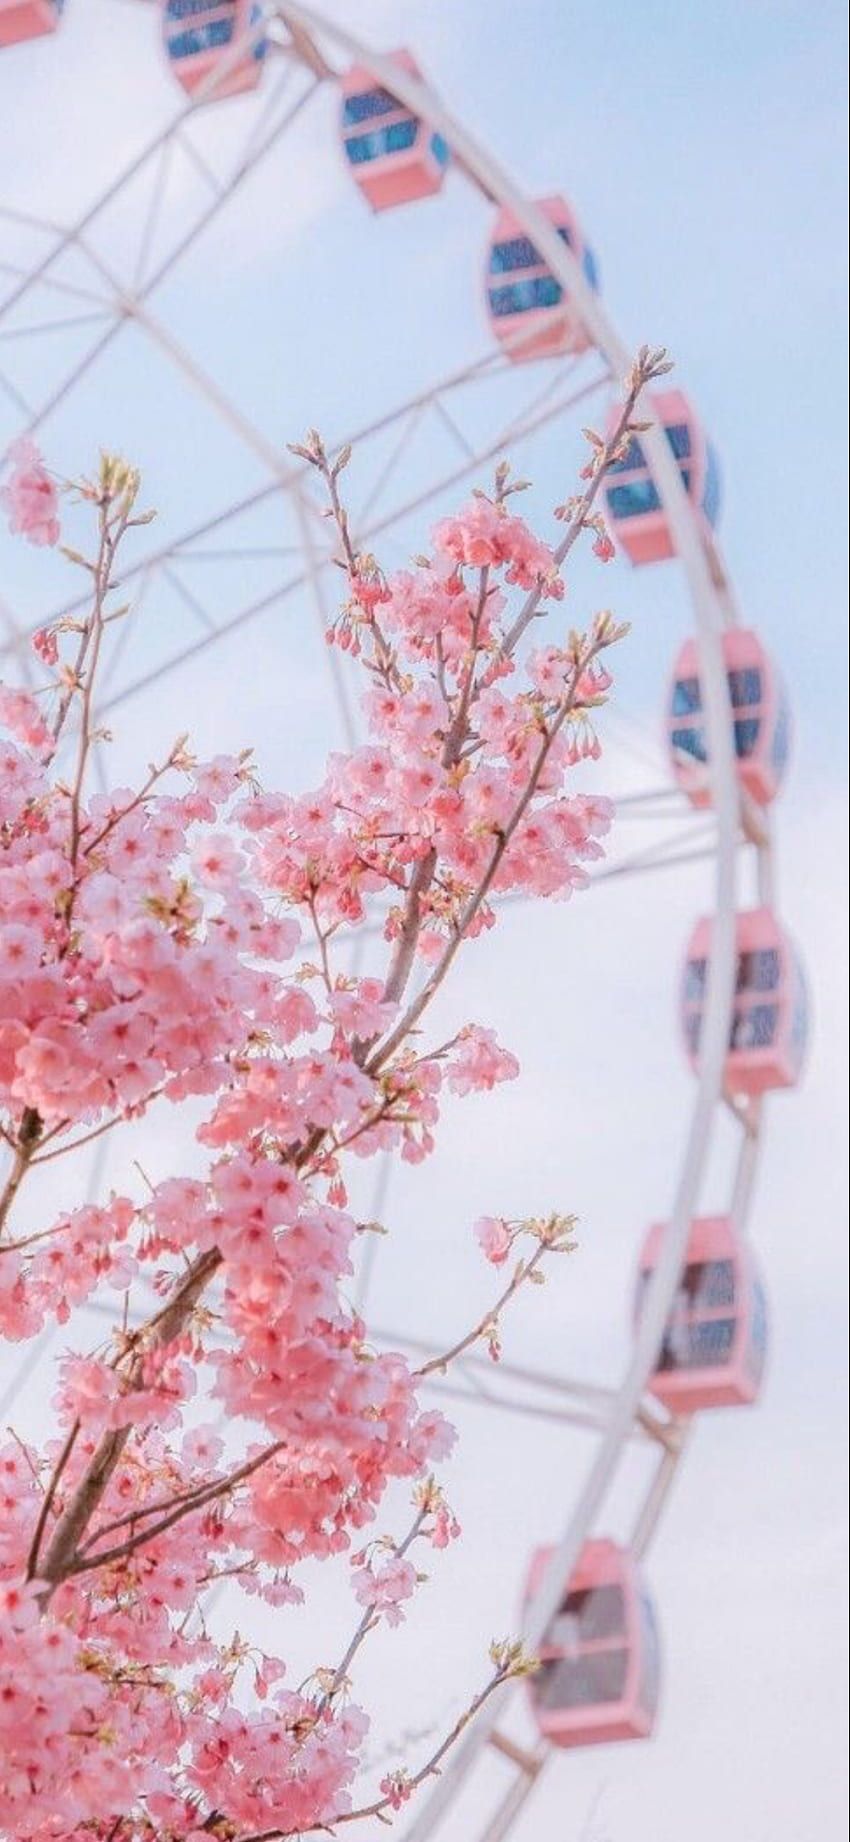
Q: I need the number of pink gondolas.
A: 9